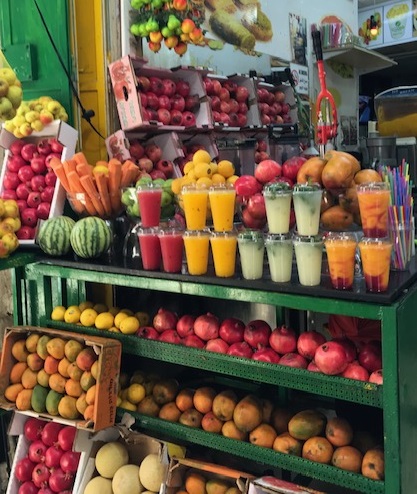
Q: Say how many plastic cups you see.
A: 15